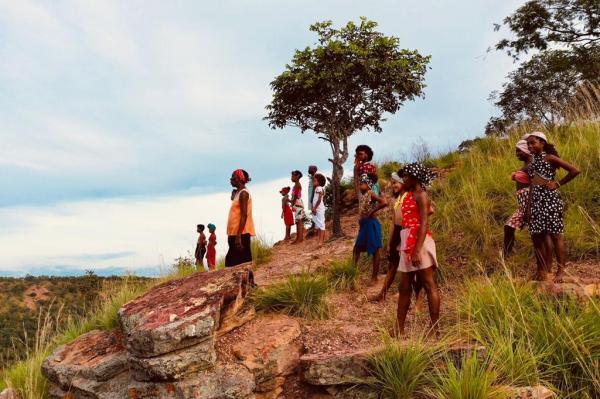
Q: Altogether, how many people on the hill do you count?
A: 13